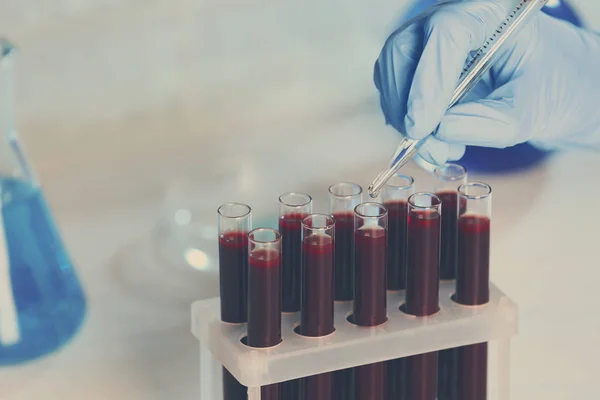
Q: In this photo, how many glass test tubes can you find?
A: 10